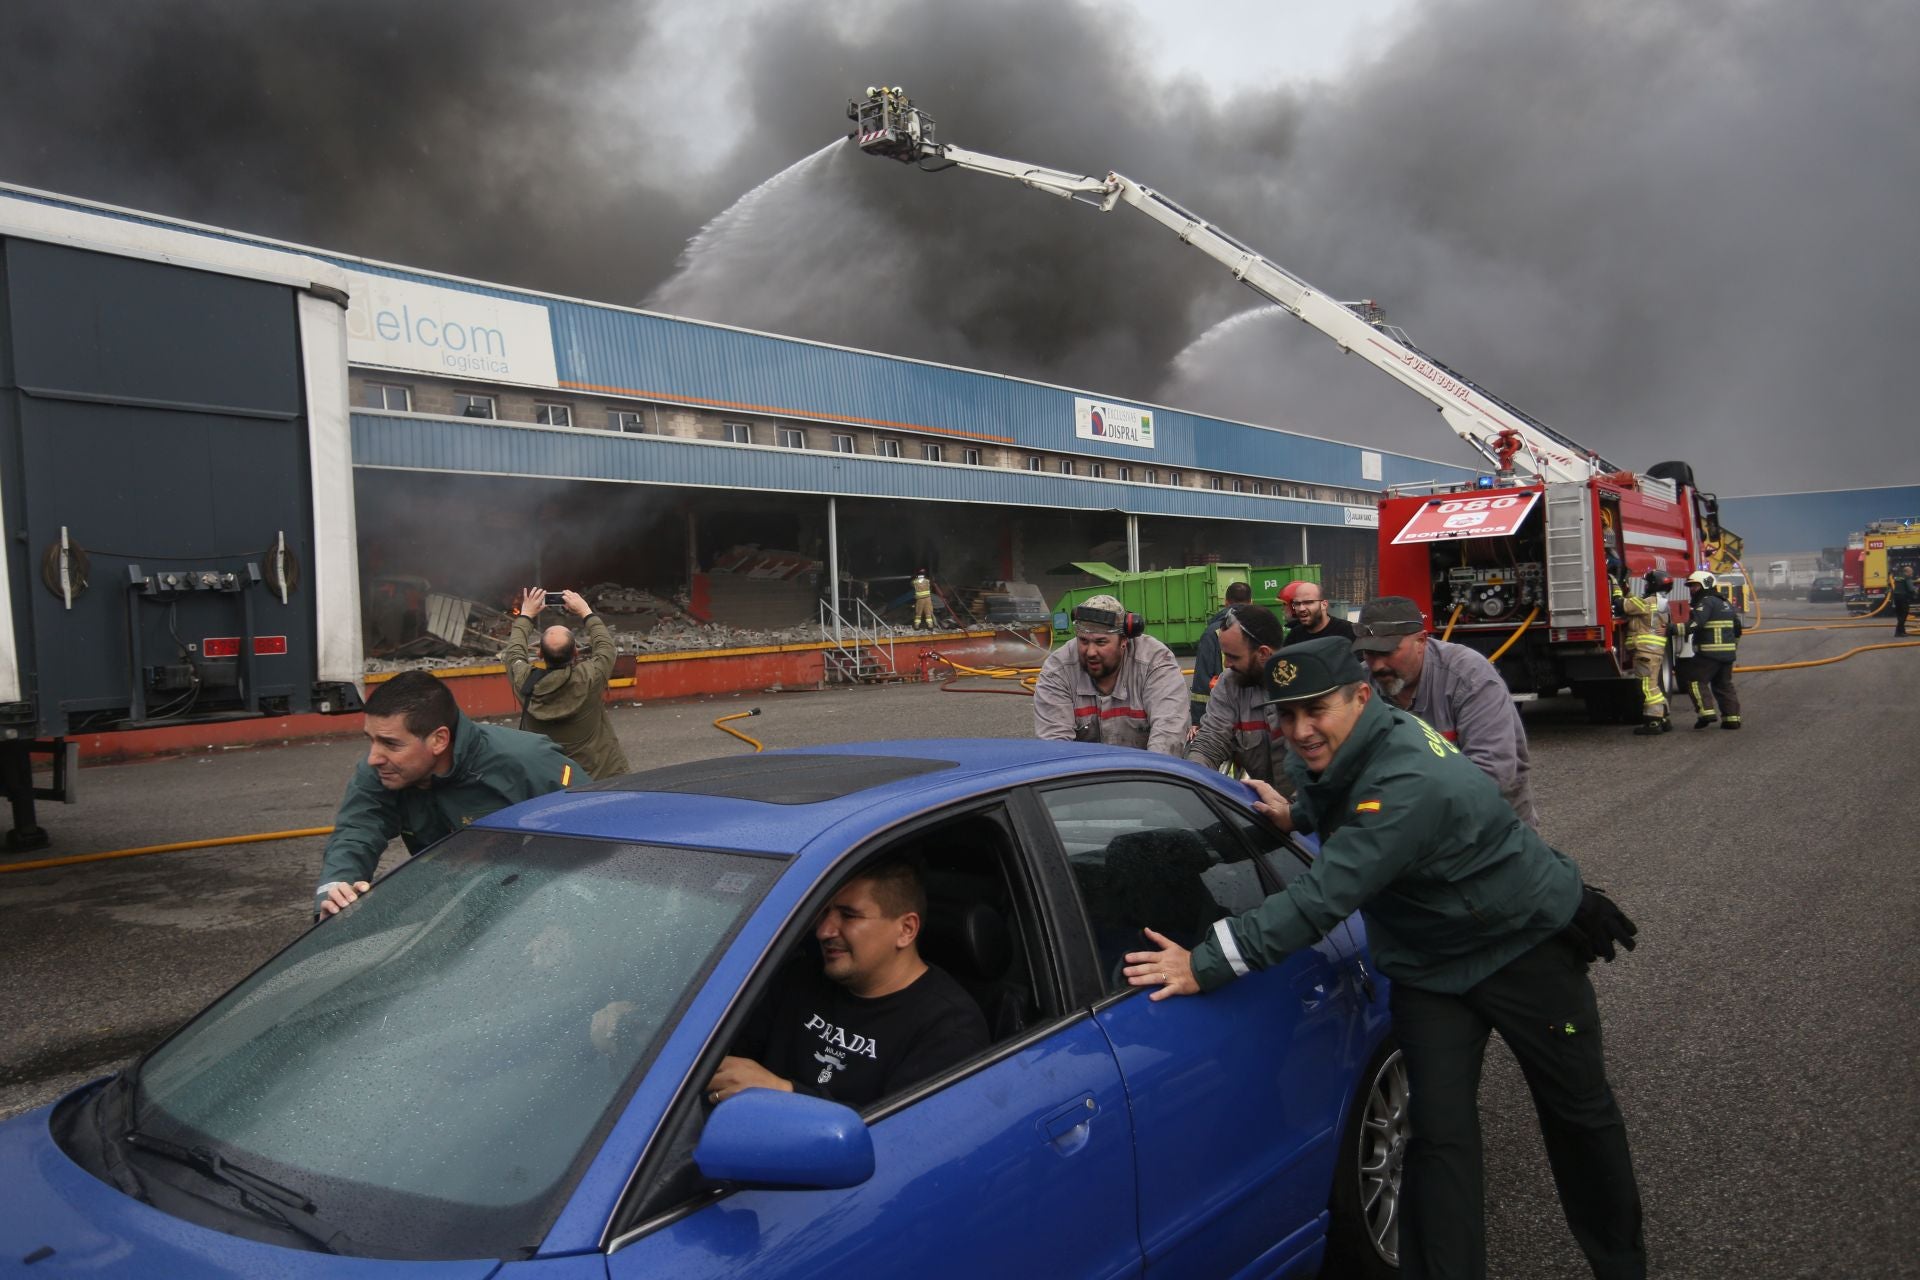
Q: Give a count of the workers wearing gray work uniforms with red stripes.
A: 3